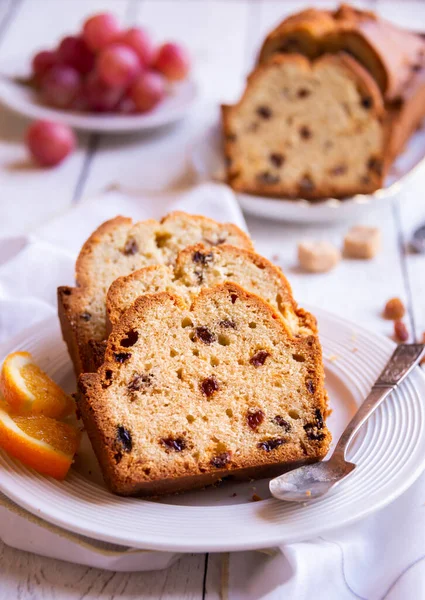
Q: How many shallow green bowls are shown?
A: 0